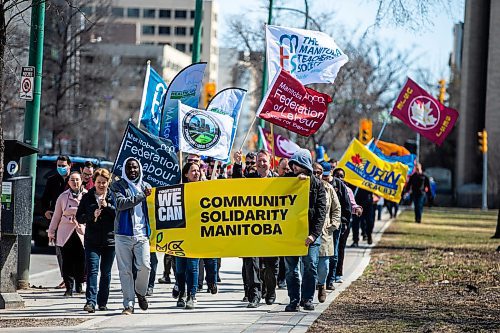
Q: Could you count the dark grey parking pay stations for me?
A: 1